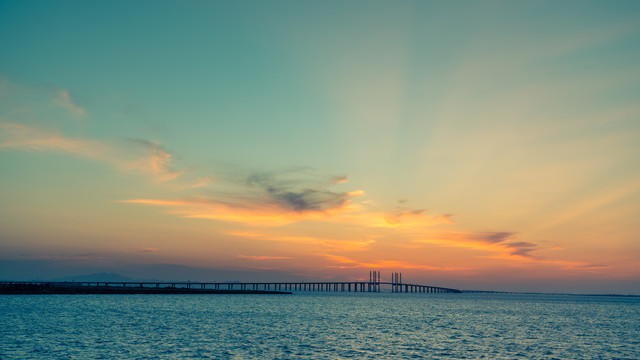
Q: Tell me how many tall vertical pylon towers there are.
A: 8